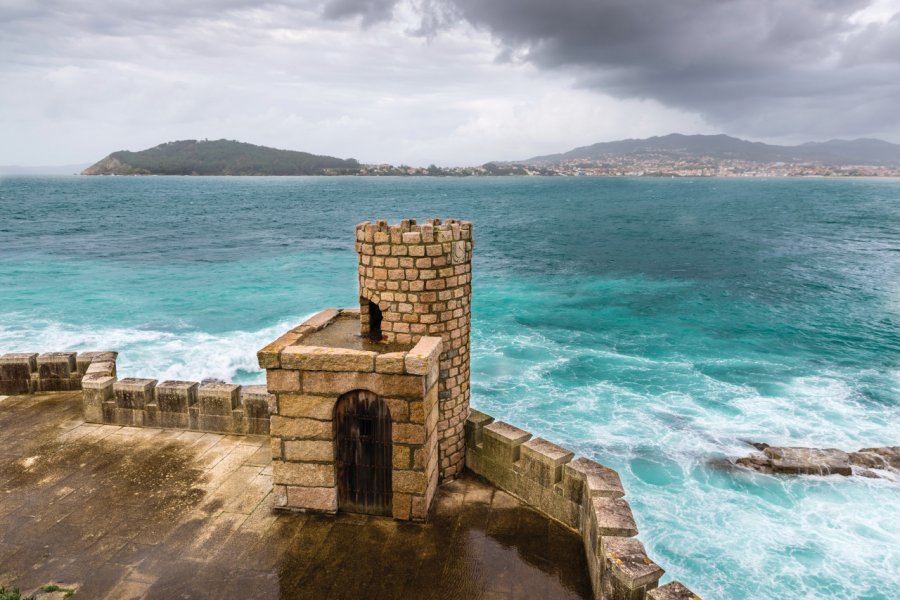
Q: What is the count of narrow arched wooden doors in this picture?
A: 1